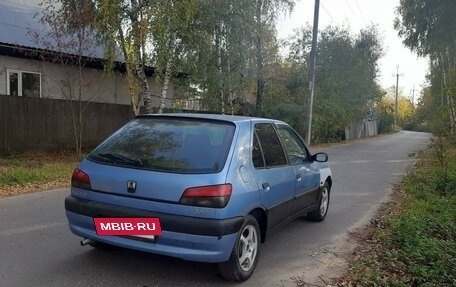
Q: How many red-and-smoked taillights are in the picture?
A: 2